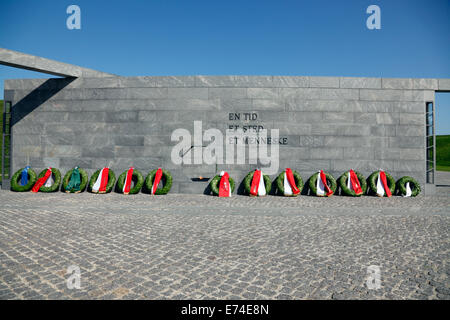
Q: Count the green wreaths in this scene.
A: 13